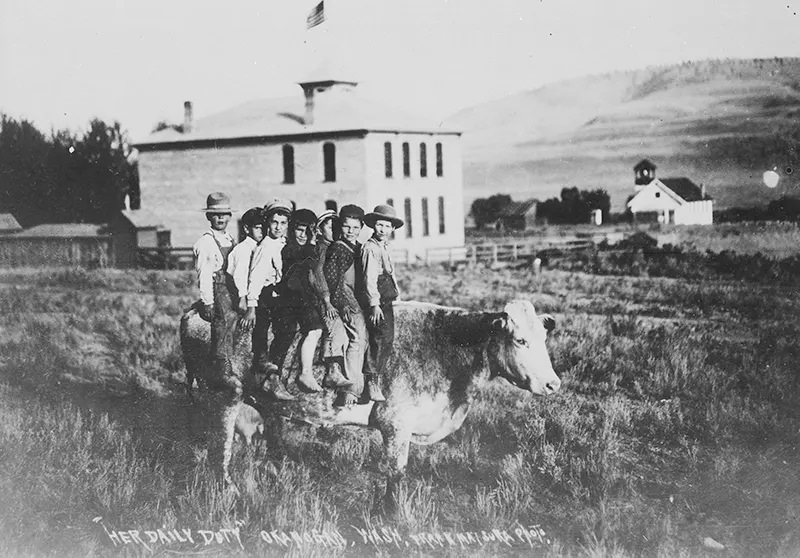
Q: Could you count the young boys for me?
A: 7